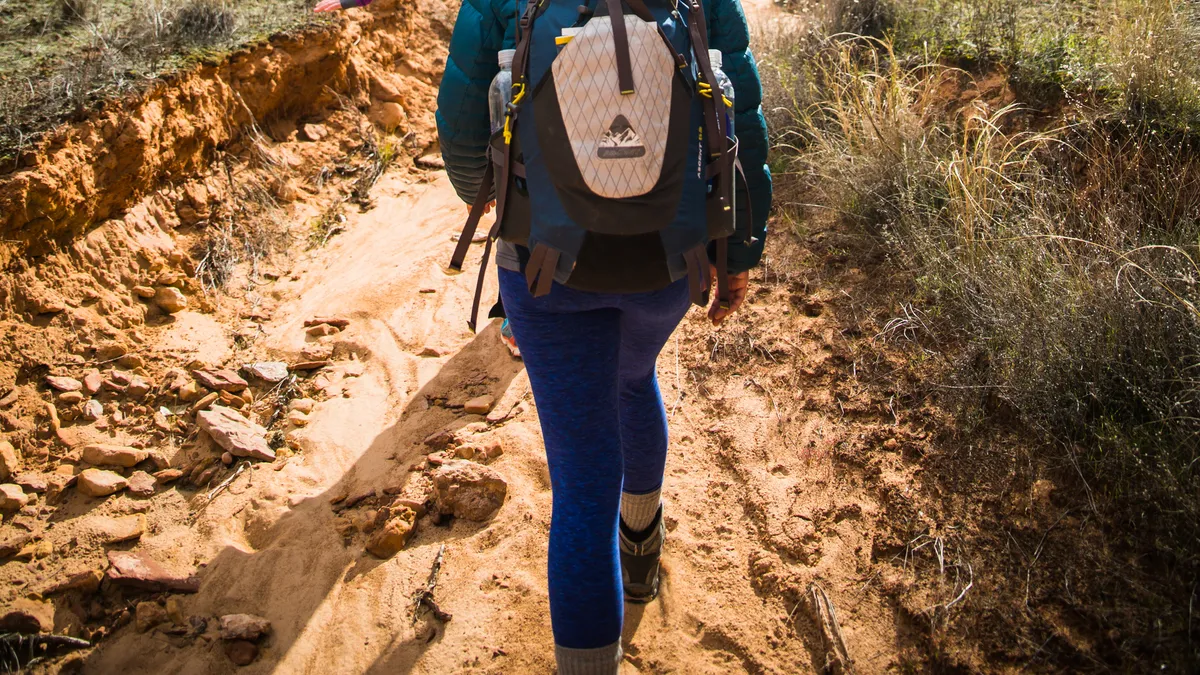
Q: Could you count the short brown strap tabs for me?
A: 2